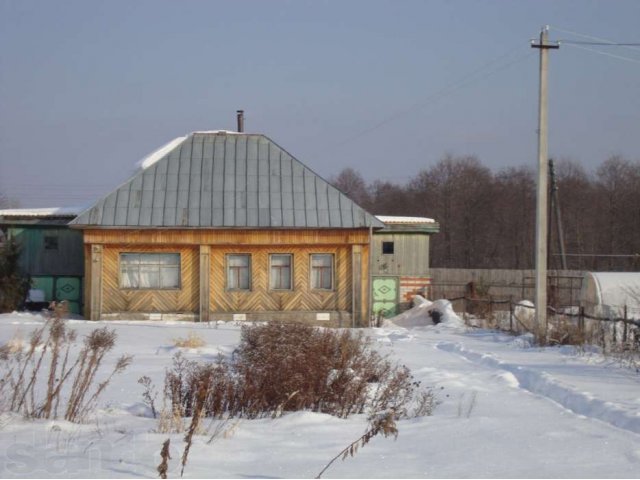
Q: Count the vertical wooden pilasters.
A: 3